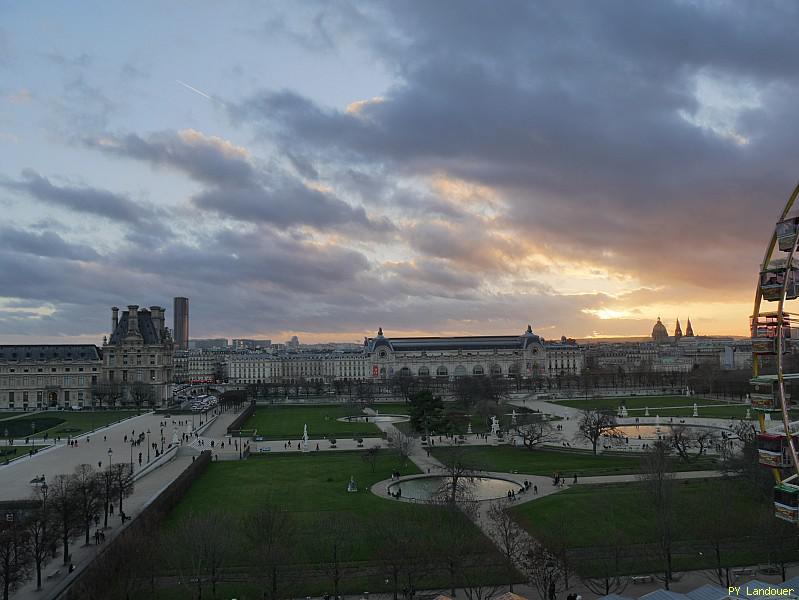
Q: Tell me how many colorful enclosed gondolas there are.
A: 6